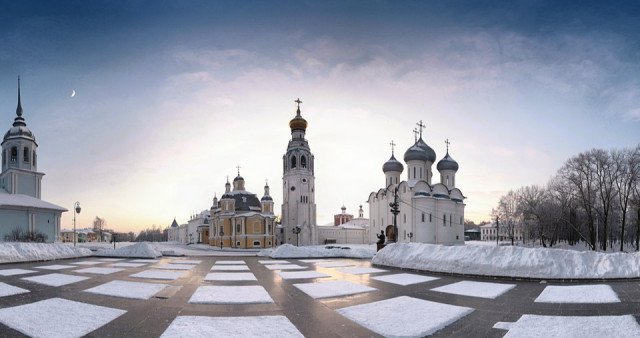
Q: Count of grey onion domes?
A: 4